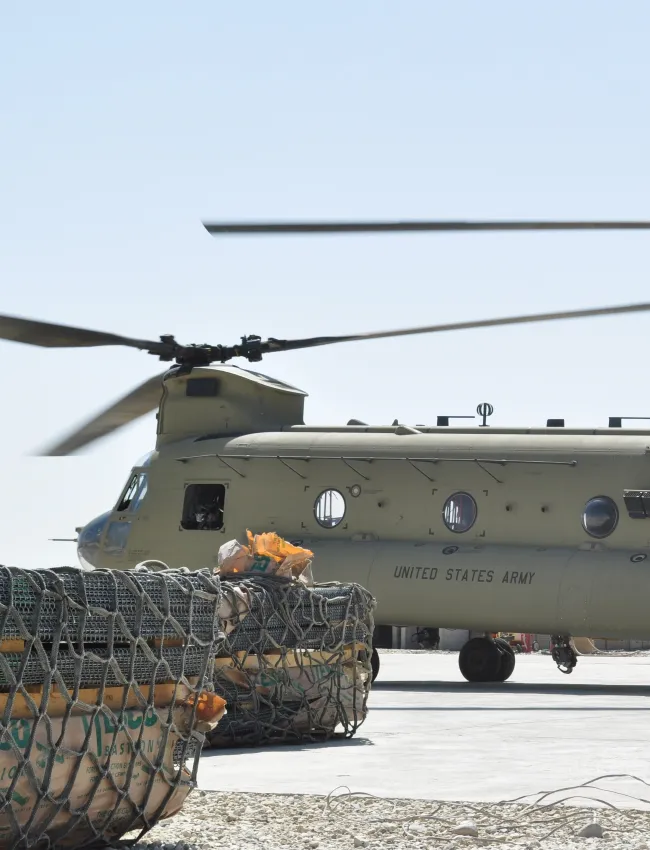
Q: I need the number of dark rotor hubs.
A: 1